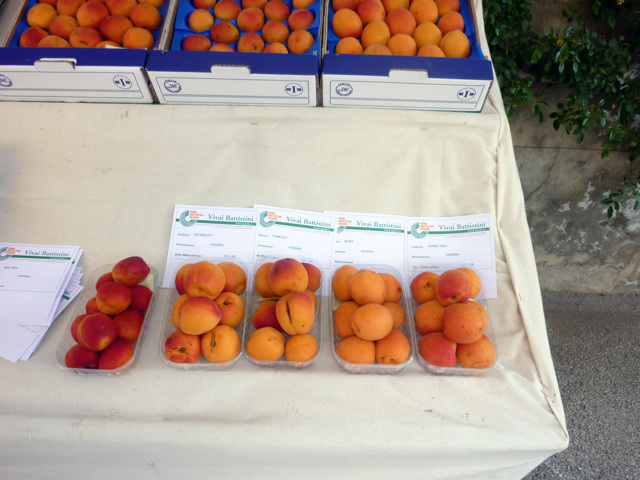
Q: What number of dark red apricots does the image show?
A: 10